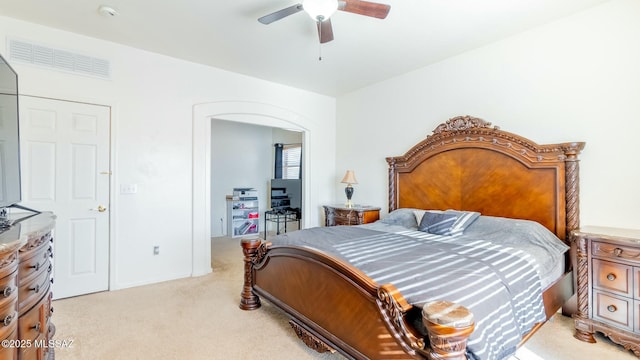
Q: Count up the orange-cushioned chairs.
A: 0